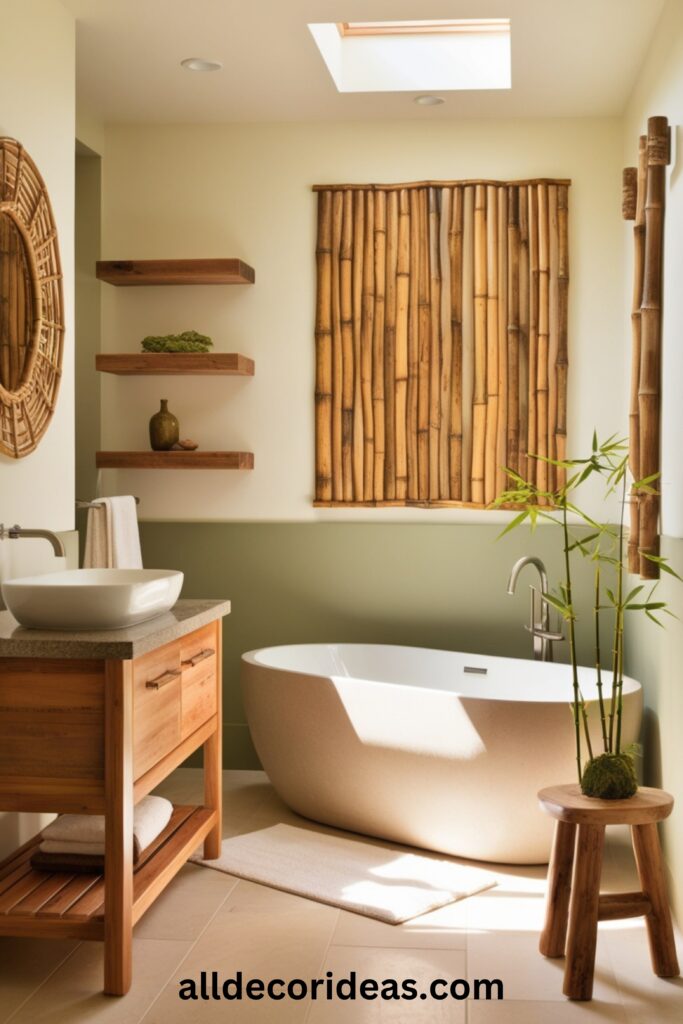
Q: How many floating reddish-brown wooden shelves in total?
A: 3